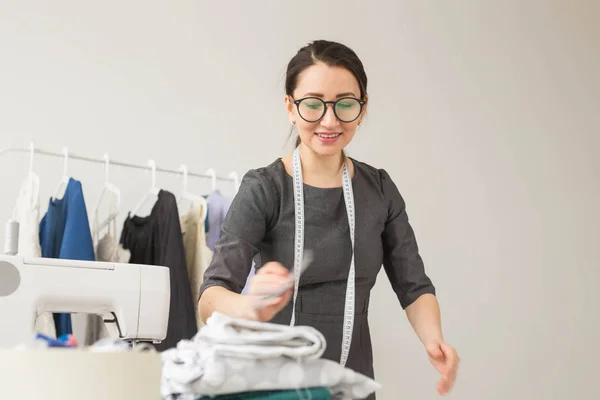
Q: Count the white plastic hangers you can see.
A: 7